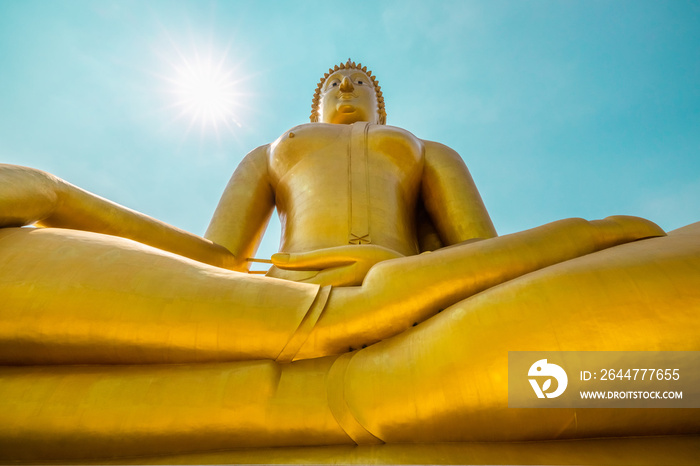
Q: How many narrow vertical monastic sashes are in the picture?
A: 1